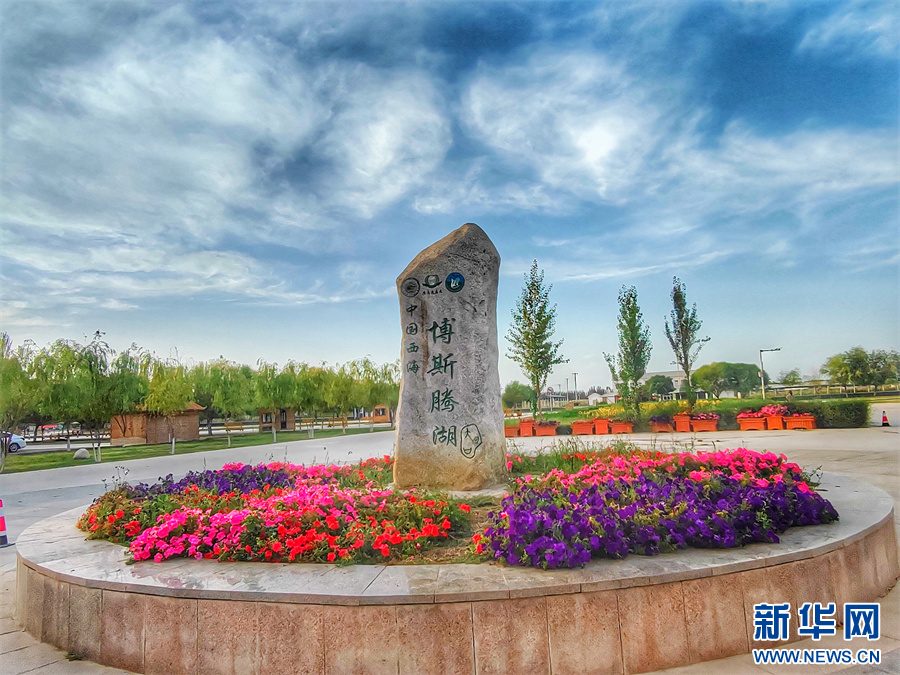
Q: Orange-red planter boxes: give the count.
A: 12